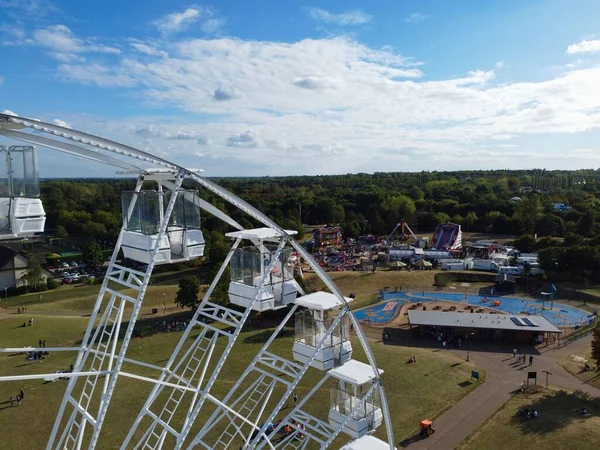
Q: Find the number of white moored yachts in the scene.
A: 0